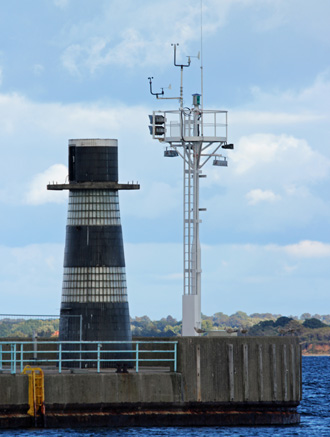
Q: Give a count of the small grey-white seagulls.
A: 5